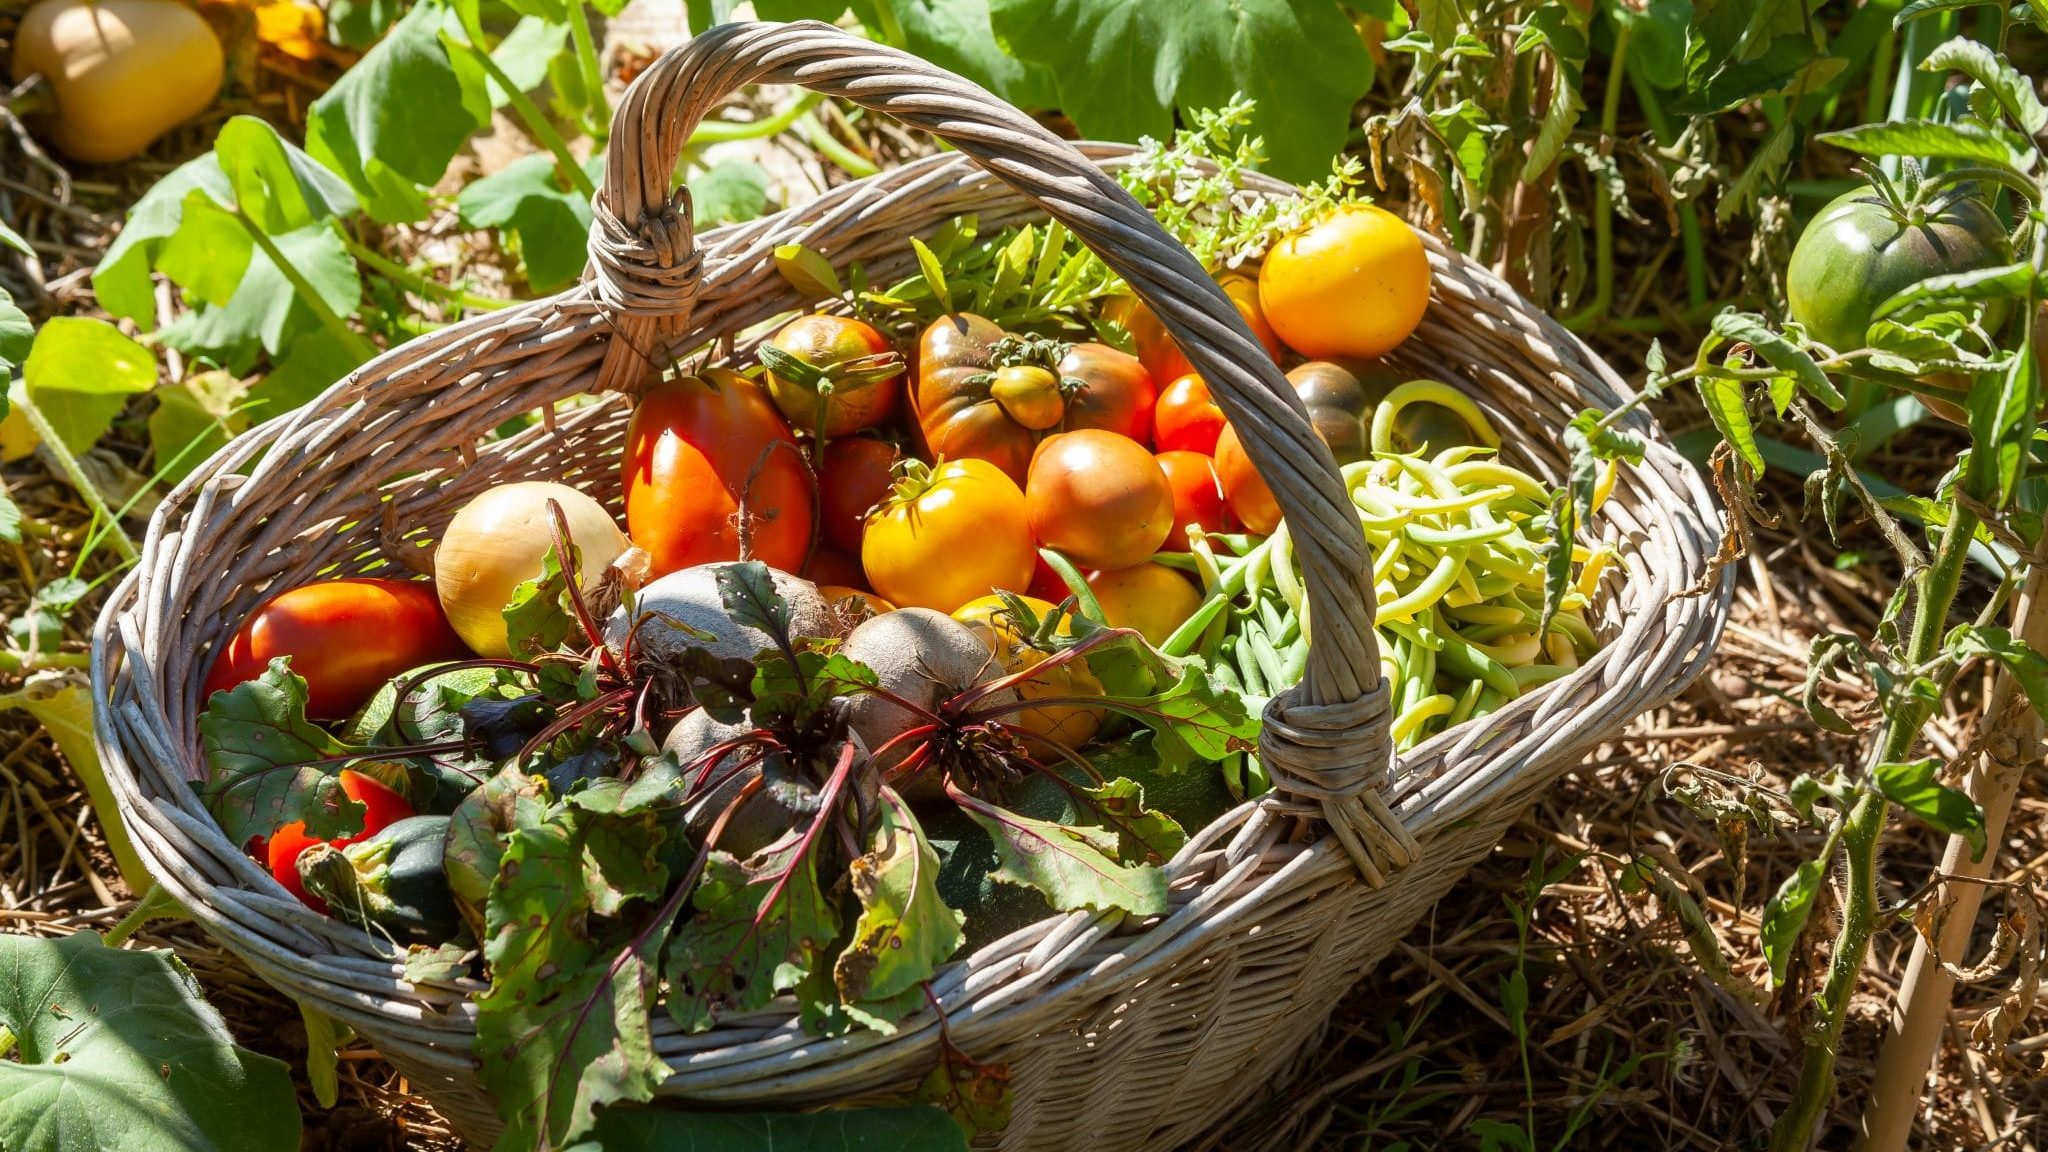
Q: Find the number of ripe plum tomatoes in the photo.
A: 2